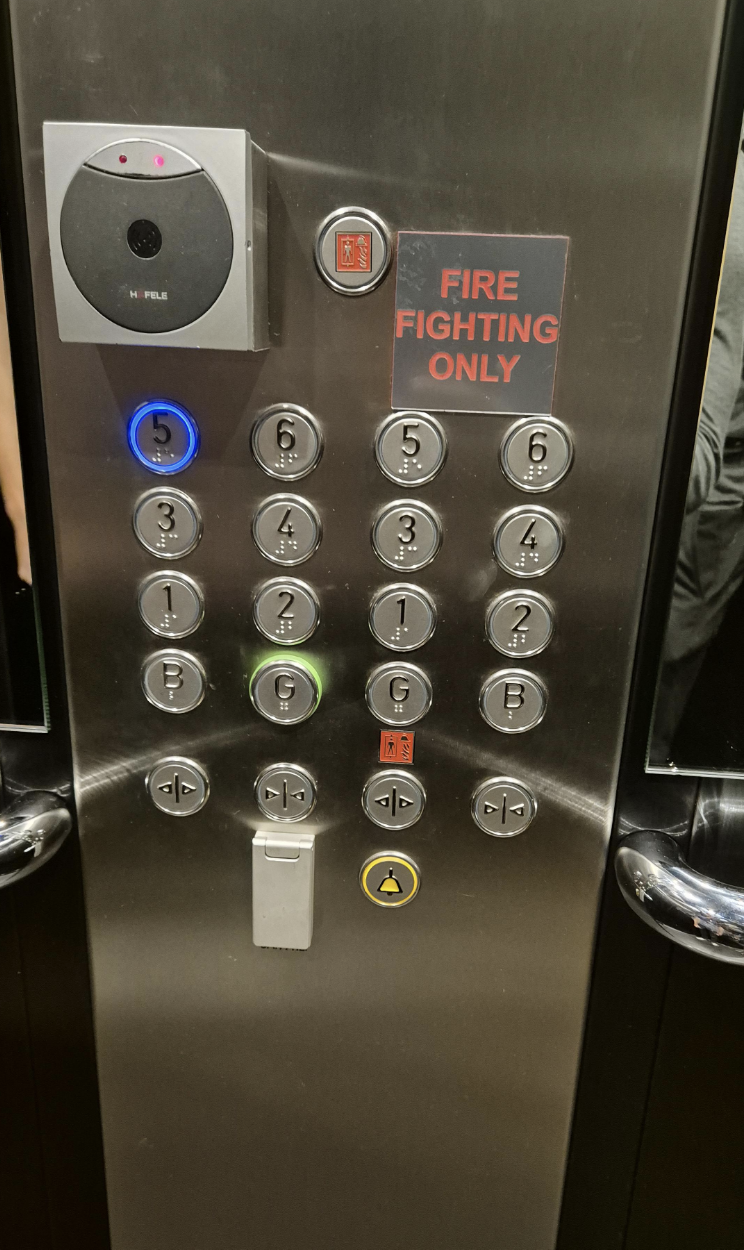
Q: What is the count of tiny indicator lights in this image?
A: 2